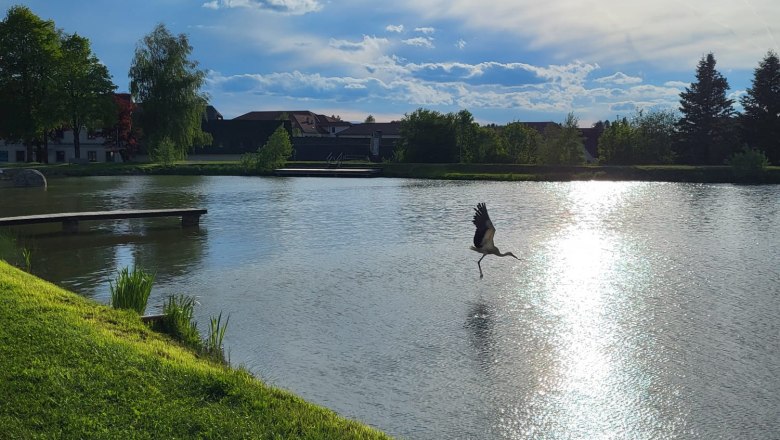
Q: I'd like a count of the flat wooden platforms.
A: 2